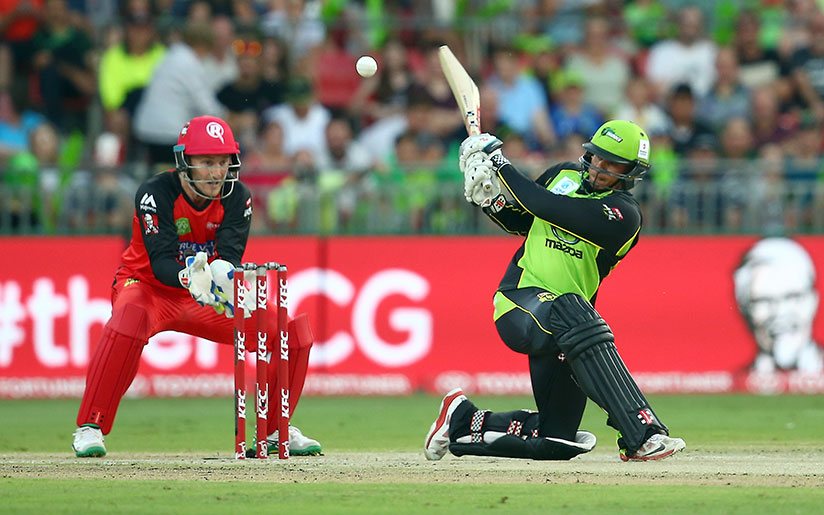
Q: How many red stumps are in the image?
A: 3